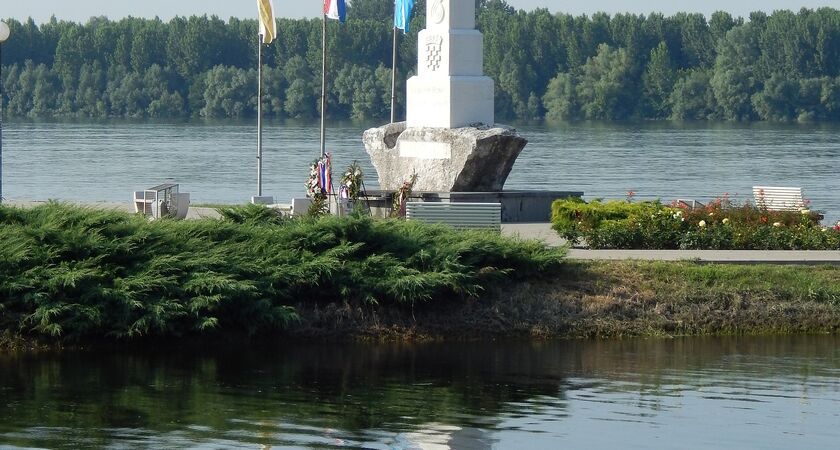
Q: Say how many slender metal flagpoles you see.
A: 3